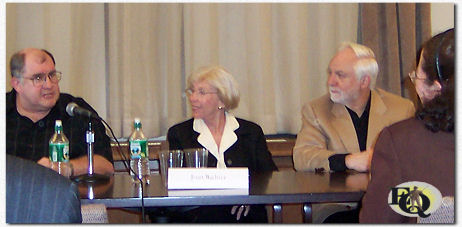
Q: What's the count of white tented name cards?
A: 1